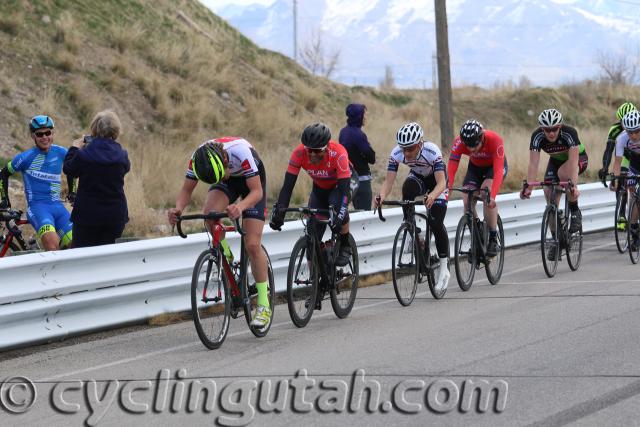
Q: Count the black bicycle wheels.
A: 12